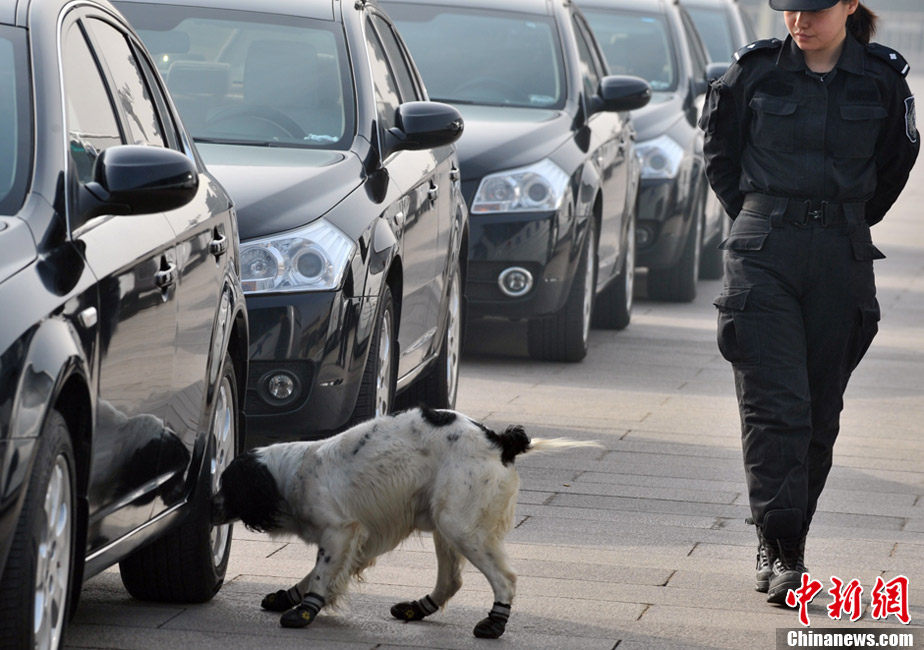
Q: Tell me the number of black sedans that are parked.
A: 5